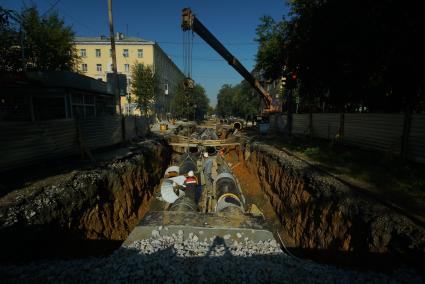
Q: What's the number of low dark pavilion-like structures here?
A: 1